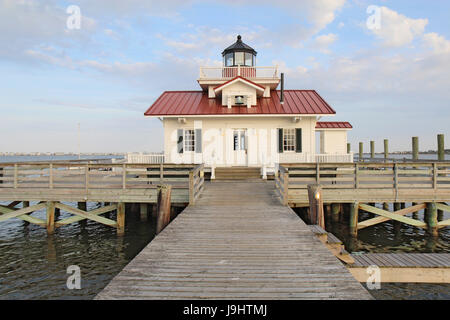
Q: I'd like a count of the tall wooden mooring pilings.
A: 6